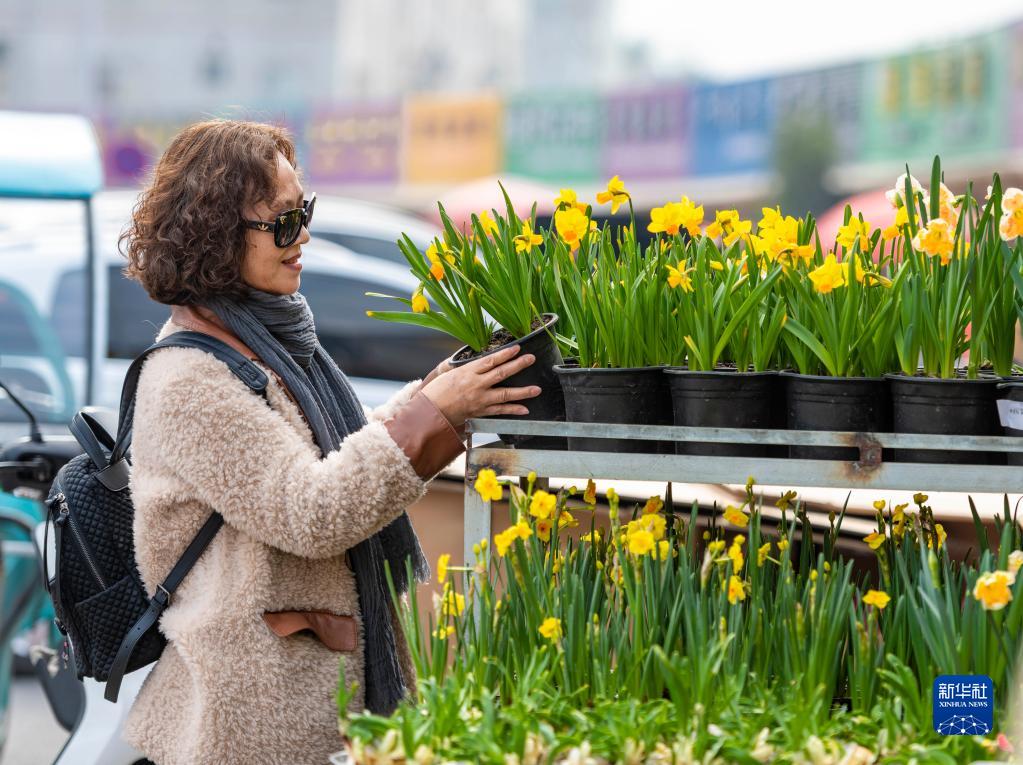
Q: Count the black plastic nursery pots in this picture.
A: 6